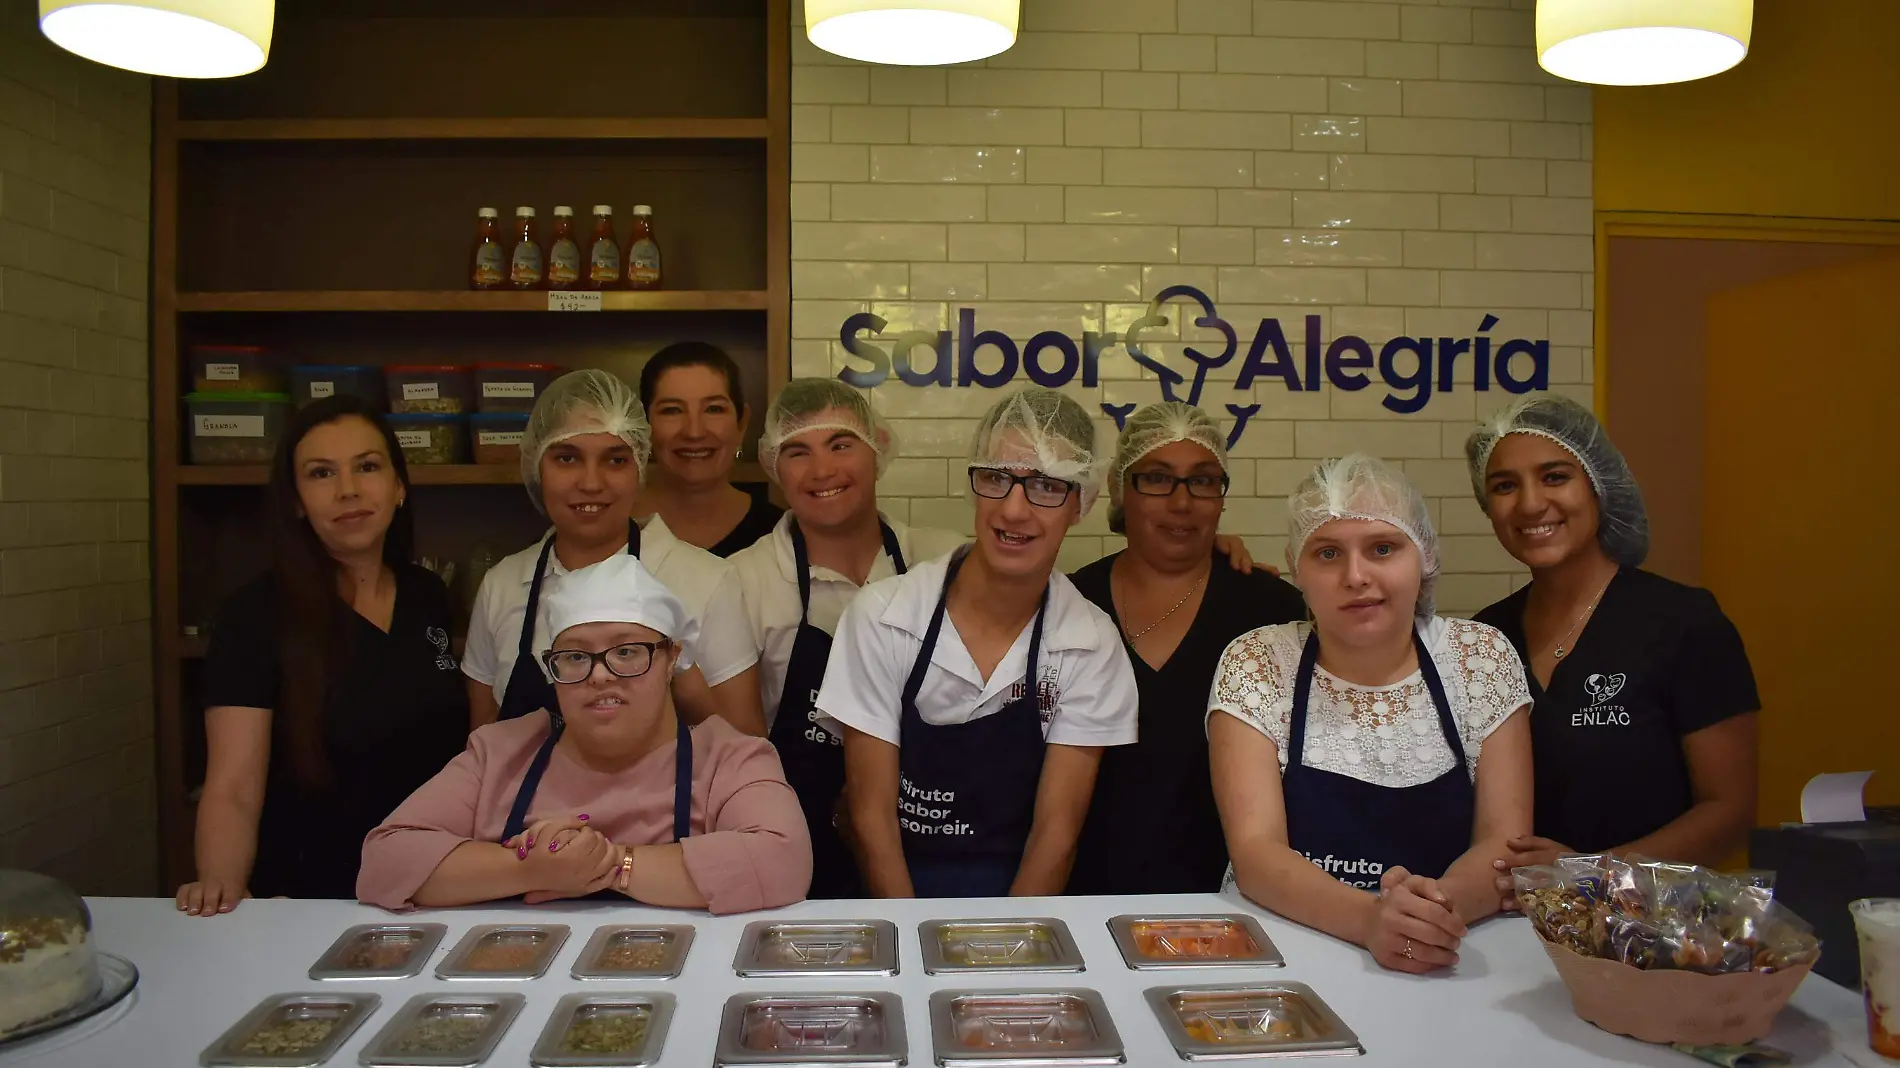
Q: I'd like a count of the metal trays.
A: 12